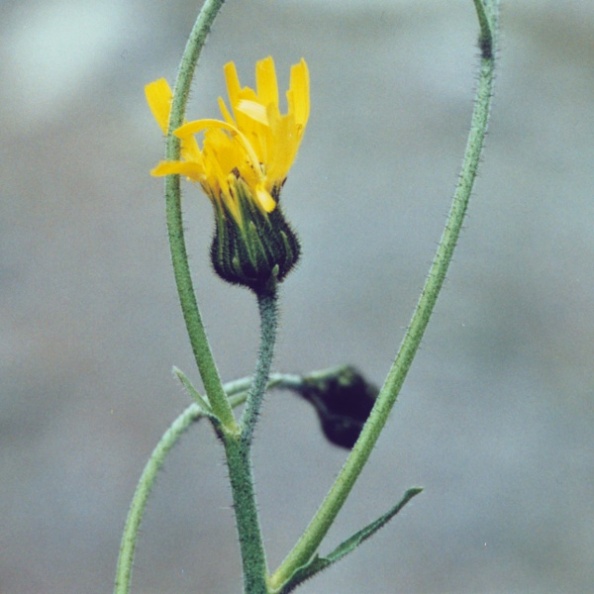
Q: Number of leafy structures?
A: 2